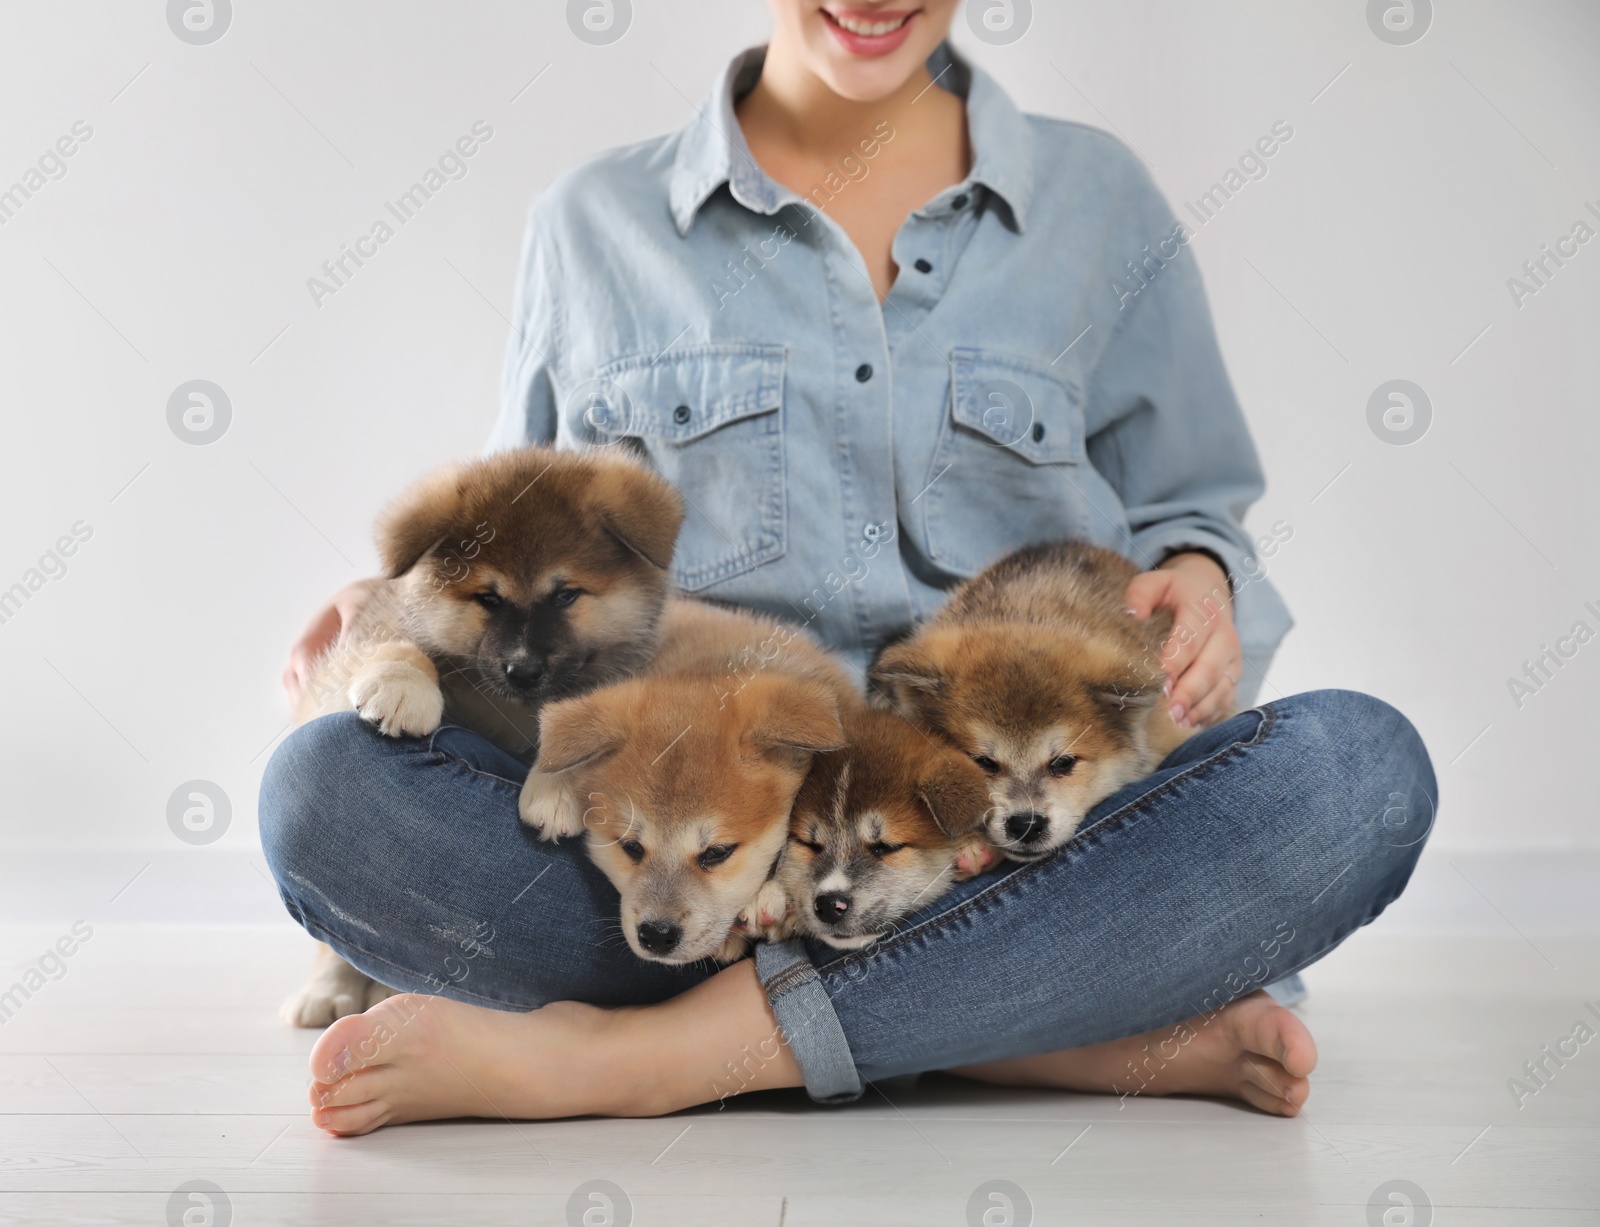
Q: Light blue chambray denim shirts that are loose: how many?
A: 1